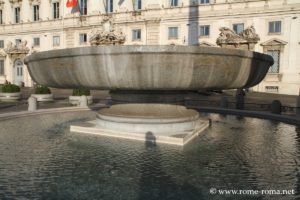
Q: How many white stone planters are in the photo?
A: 3